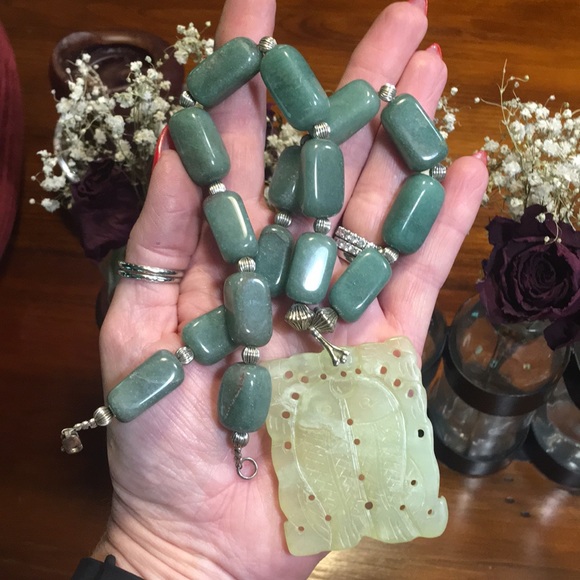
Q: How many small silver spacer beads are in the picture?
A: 14